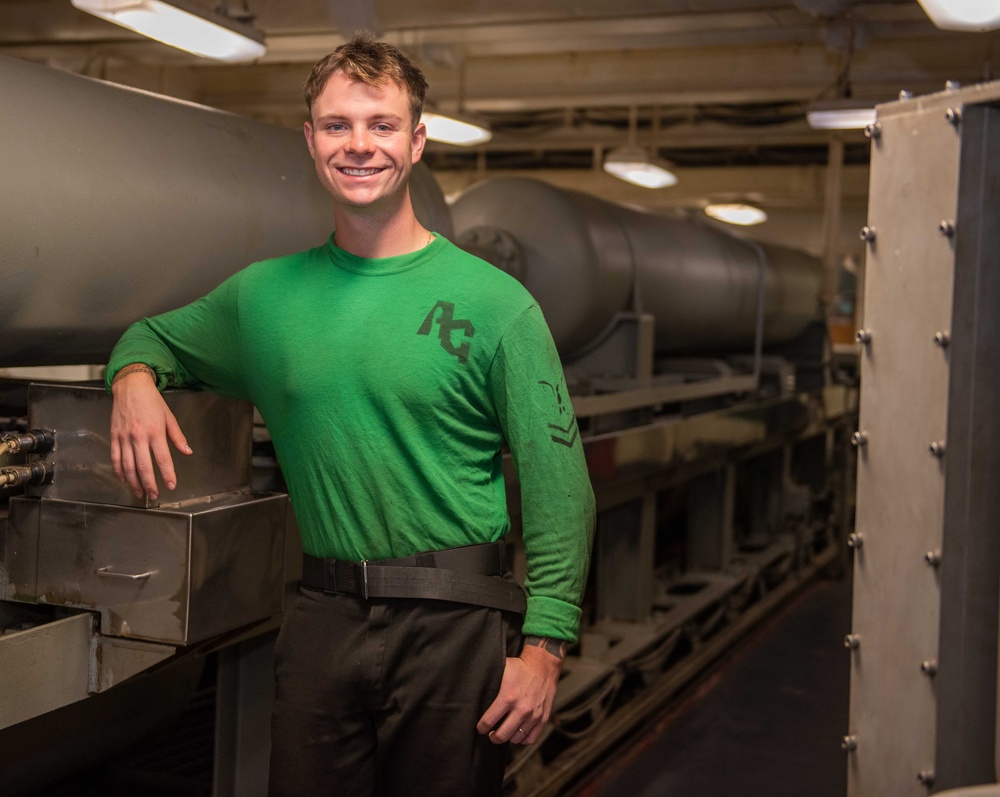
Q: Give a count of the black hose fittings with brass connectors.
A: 2